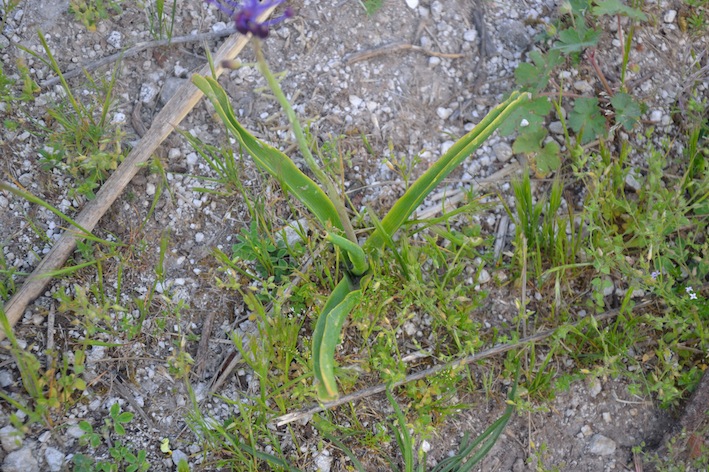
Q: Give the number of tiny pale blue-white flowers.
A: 3